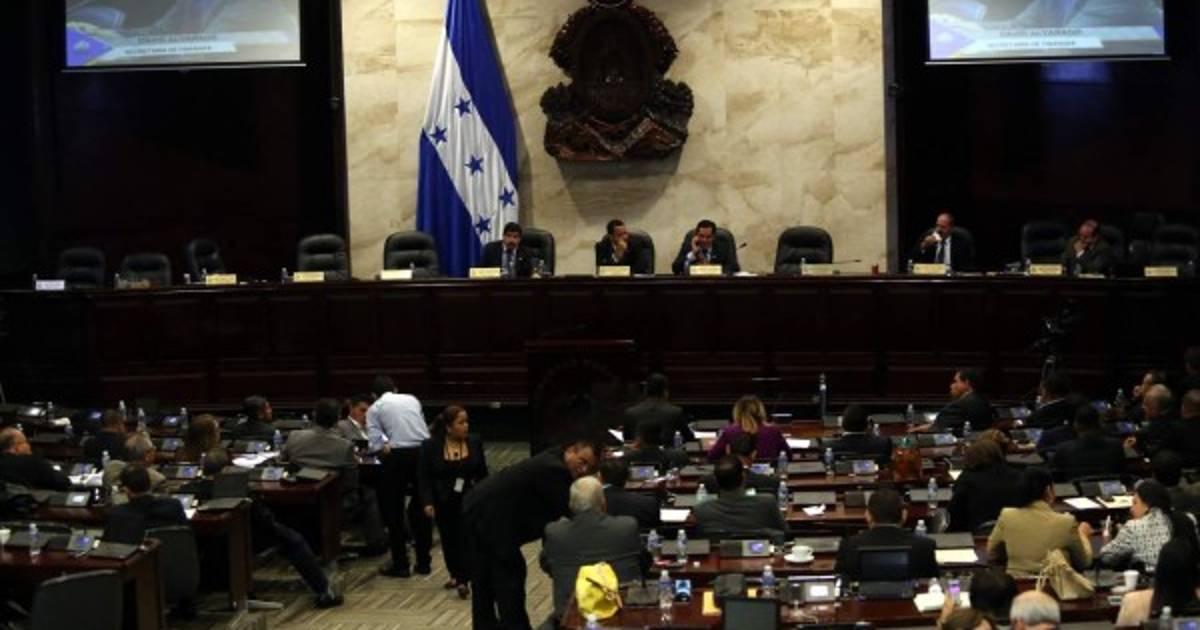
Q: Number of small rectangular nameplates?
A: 11